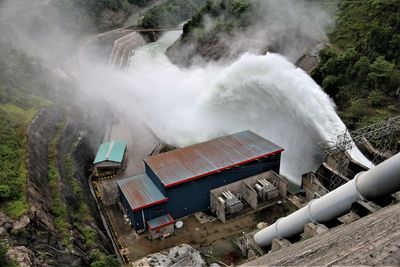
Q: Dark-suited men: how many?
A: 0